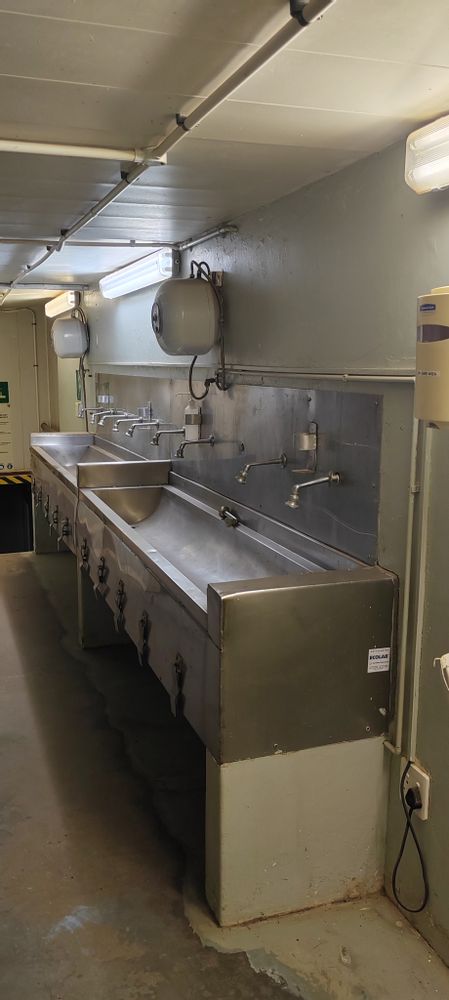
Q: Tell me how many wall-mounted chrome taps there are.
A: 9